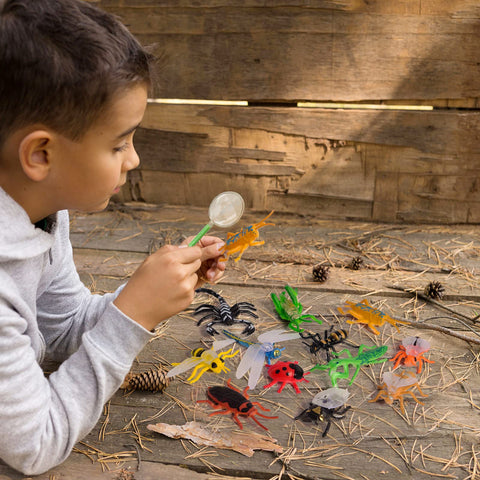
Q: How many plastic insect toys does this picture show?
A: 13